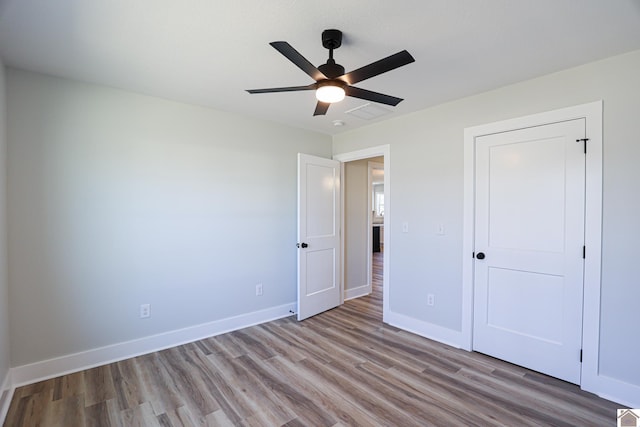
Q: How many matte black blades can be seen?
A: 5